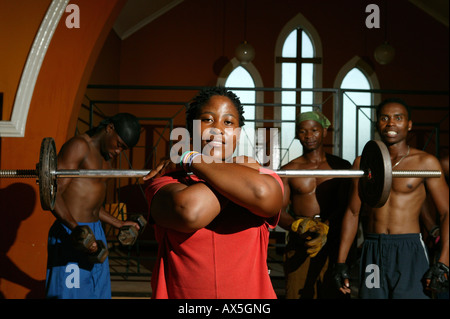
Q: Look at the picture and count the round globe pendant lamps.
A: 2